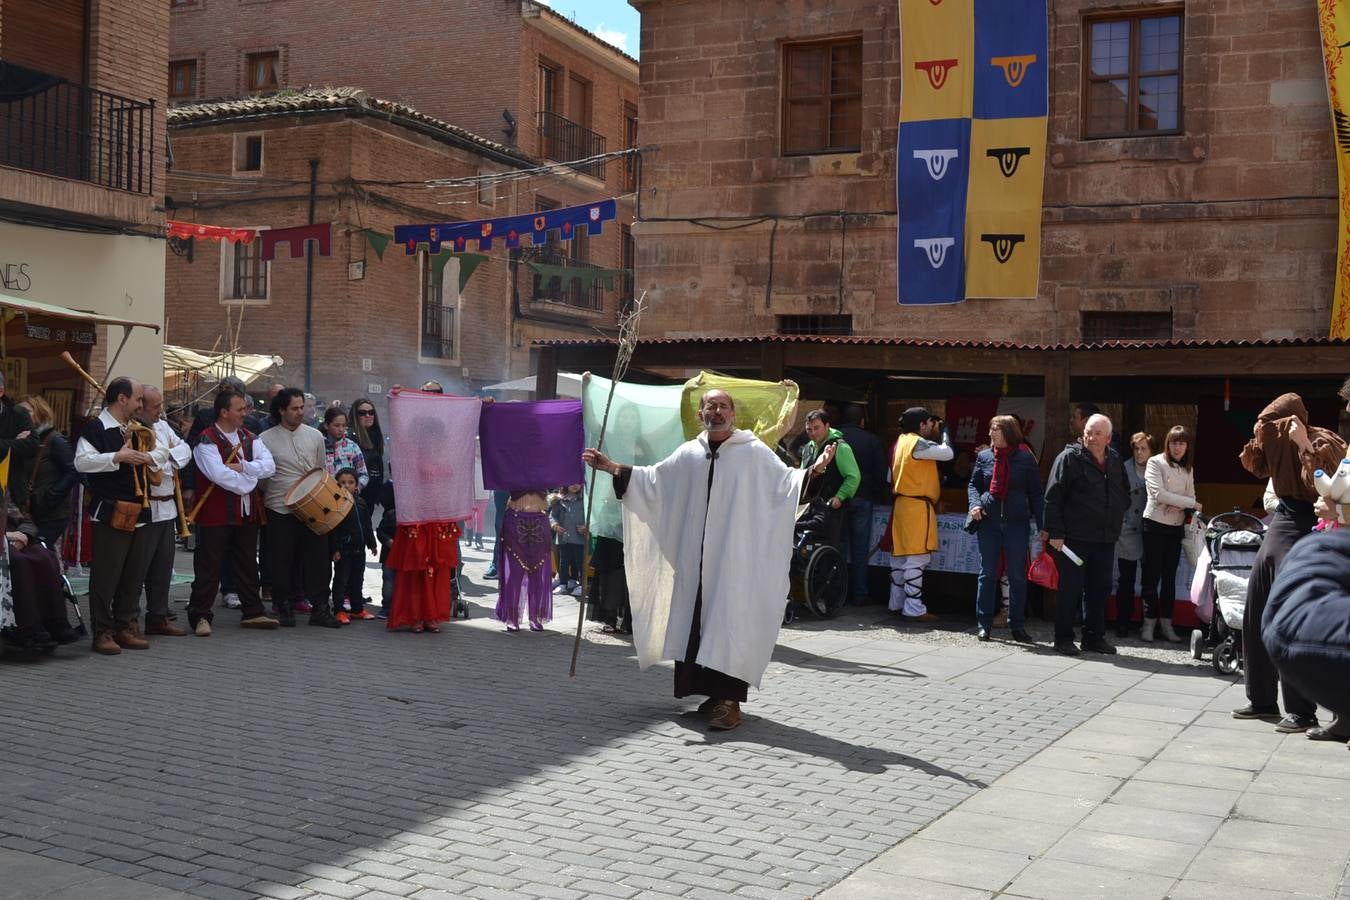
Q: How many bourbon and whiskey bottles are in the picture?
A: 0